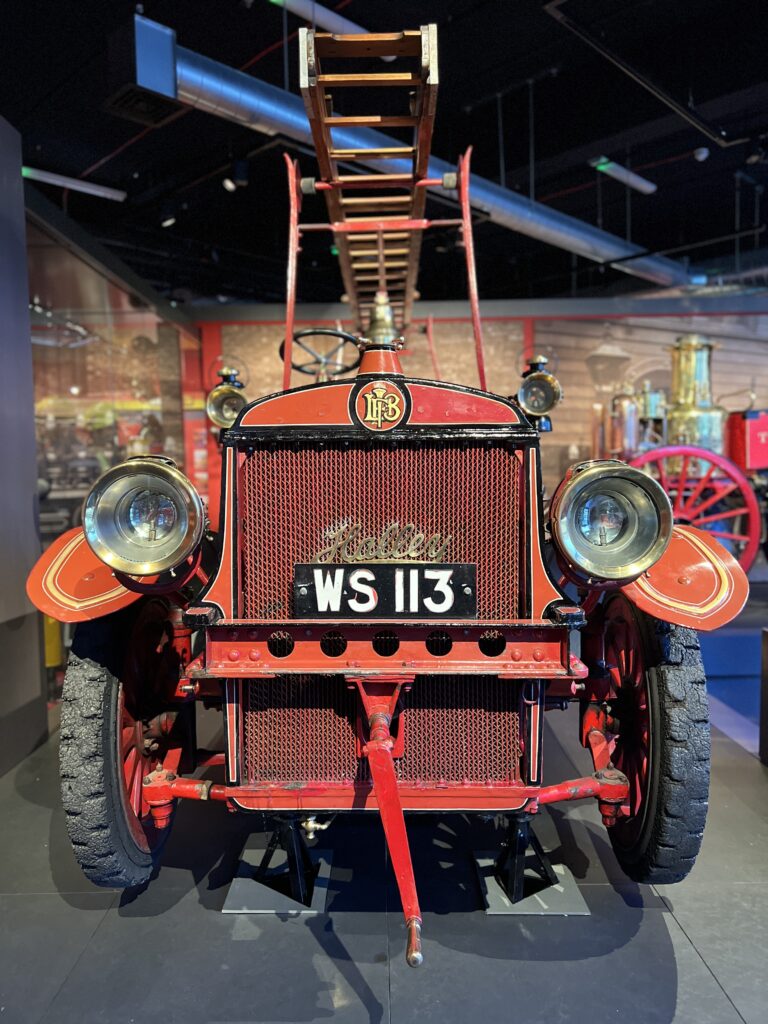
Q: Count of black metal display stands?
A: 2